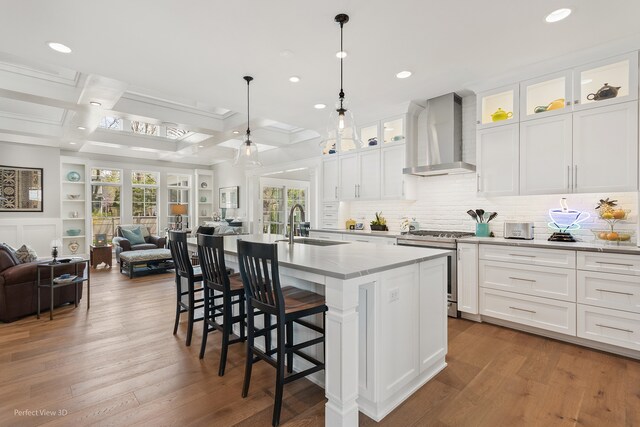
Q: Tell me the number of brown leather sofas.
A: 1